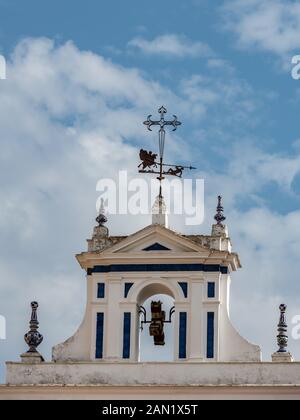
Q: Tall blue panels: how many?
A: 4